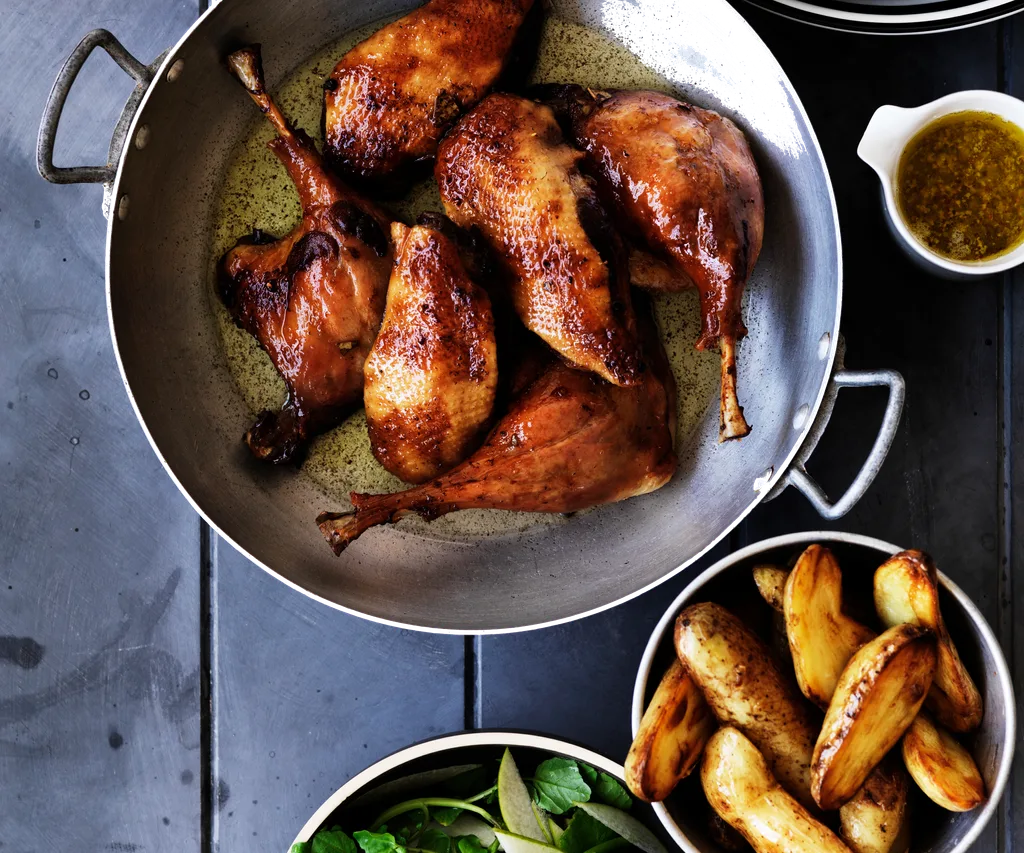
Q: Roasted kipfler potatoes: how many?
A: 9